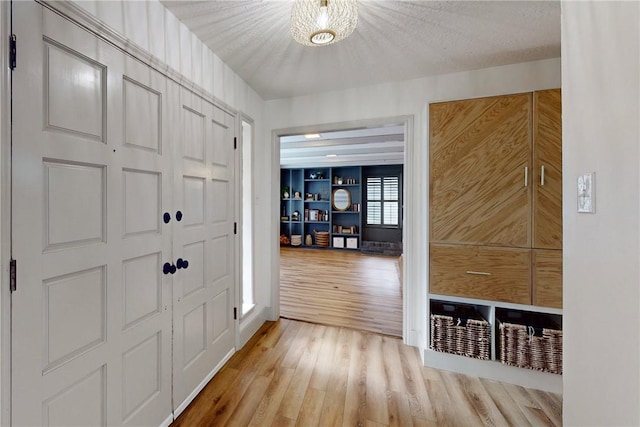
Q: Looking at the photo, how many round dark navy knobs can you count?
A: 4